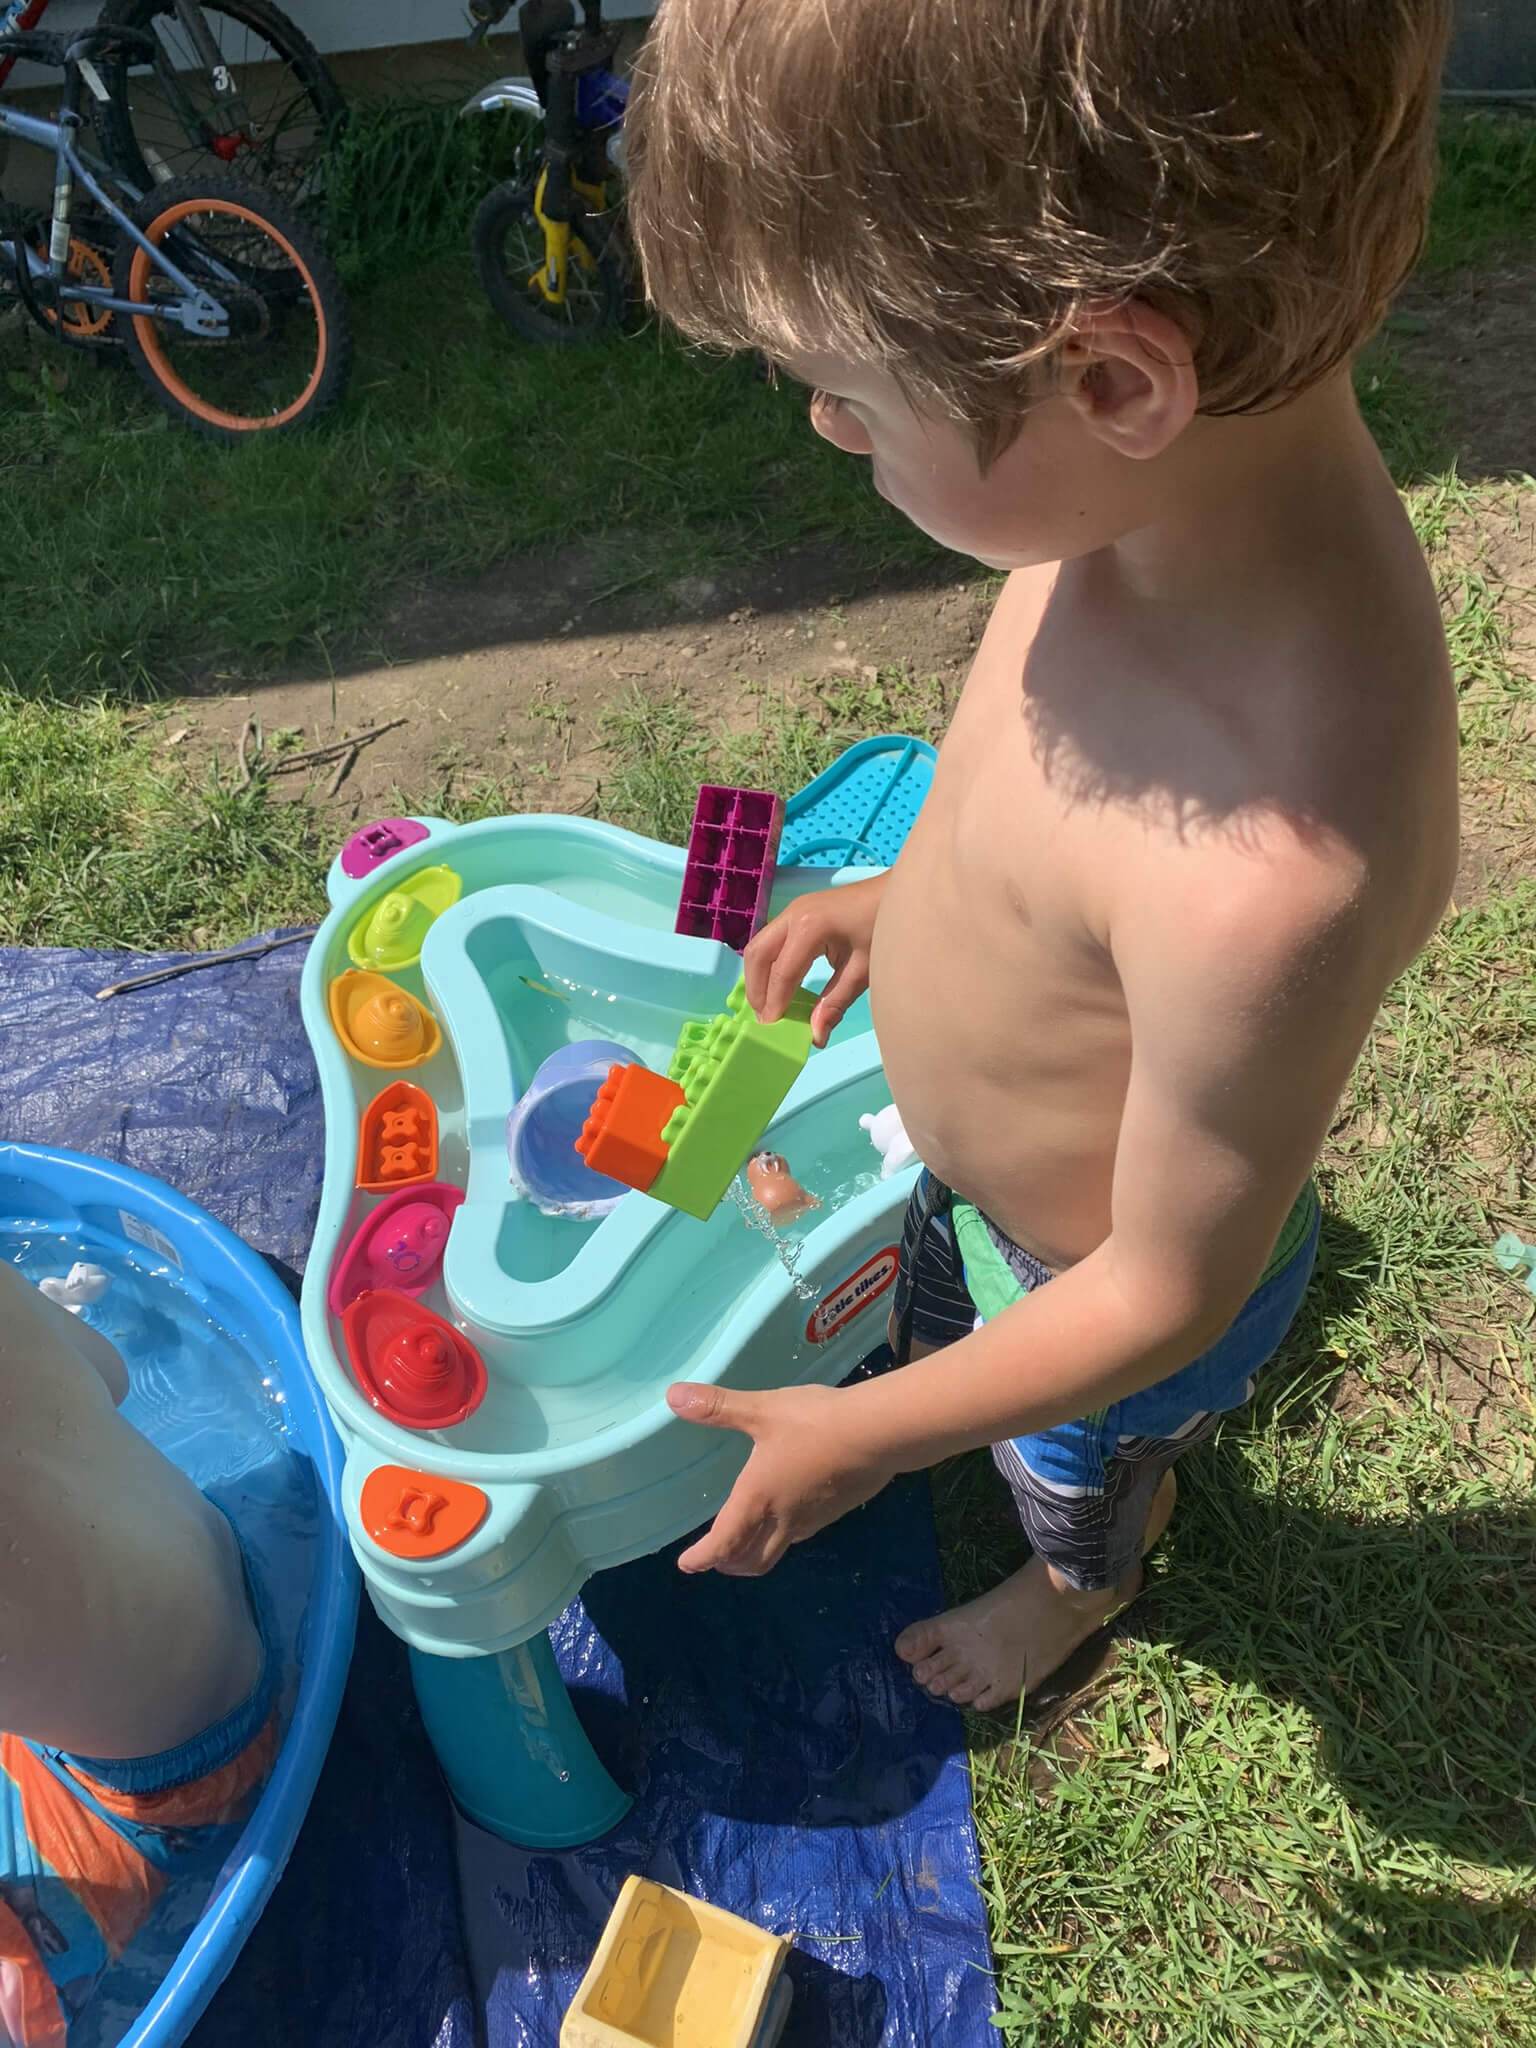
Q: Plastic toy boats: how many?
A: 5